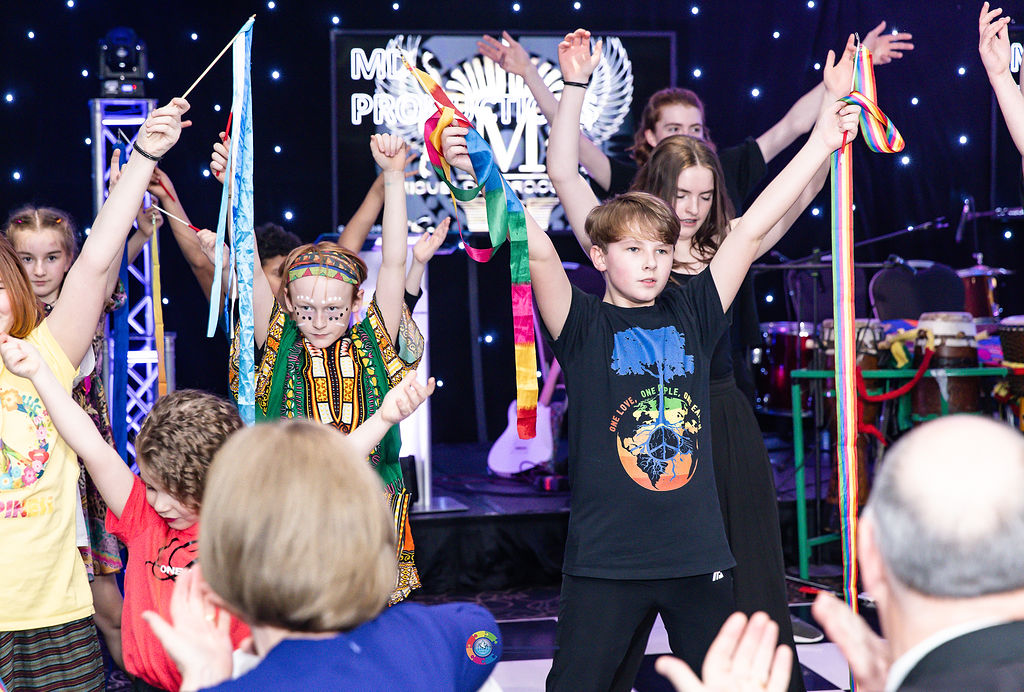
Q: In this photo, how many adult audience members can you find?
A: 2